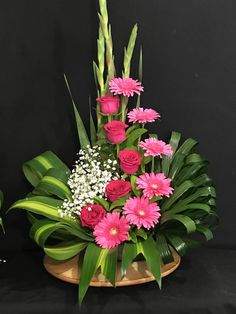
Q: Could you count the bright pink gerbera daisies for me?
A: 6